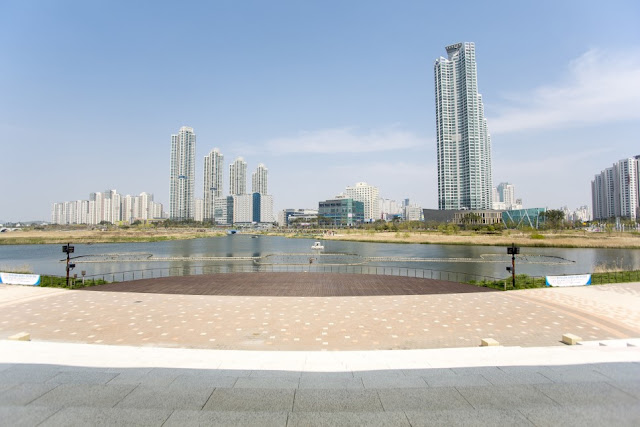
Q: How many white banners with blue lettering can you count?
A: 2